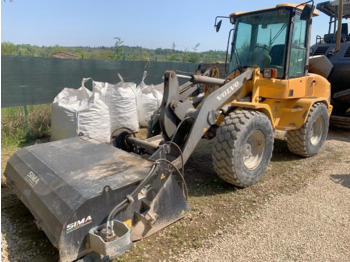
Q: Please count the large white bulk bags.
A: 3